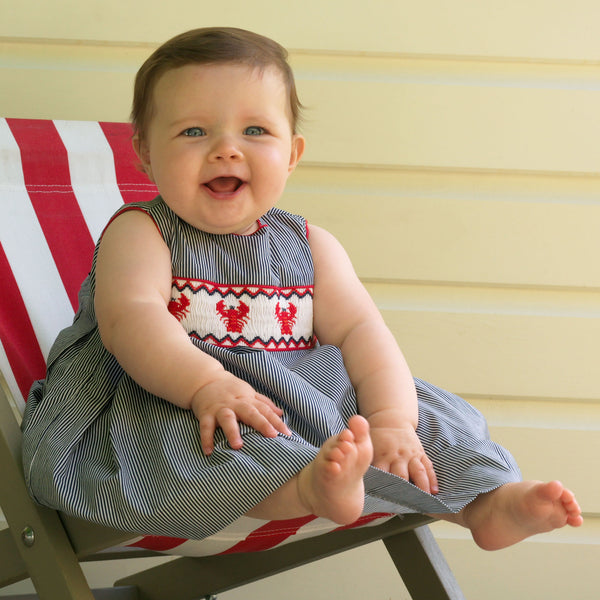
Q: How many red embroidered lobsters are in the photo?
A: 3